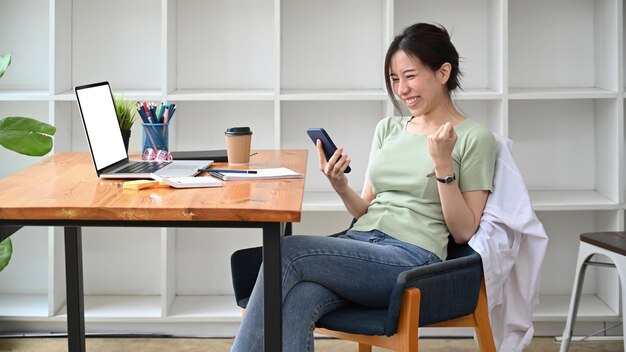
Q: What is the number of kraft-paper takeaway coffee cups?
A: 1